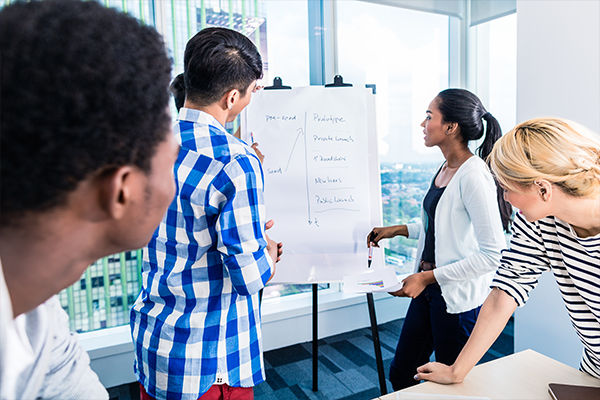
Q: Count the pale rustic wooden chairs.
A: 0